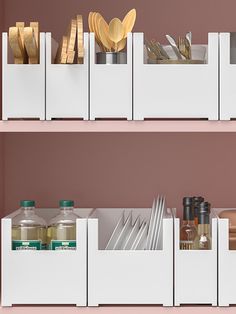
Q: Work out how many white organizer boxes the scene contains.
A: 9